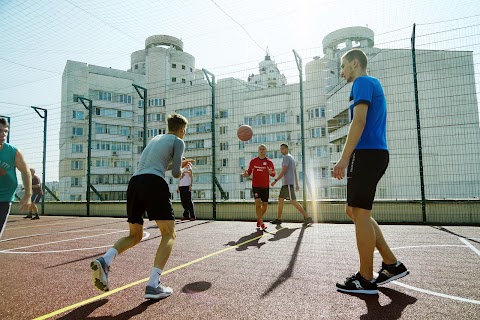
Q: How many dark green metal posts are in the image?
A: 7